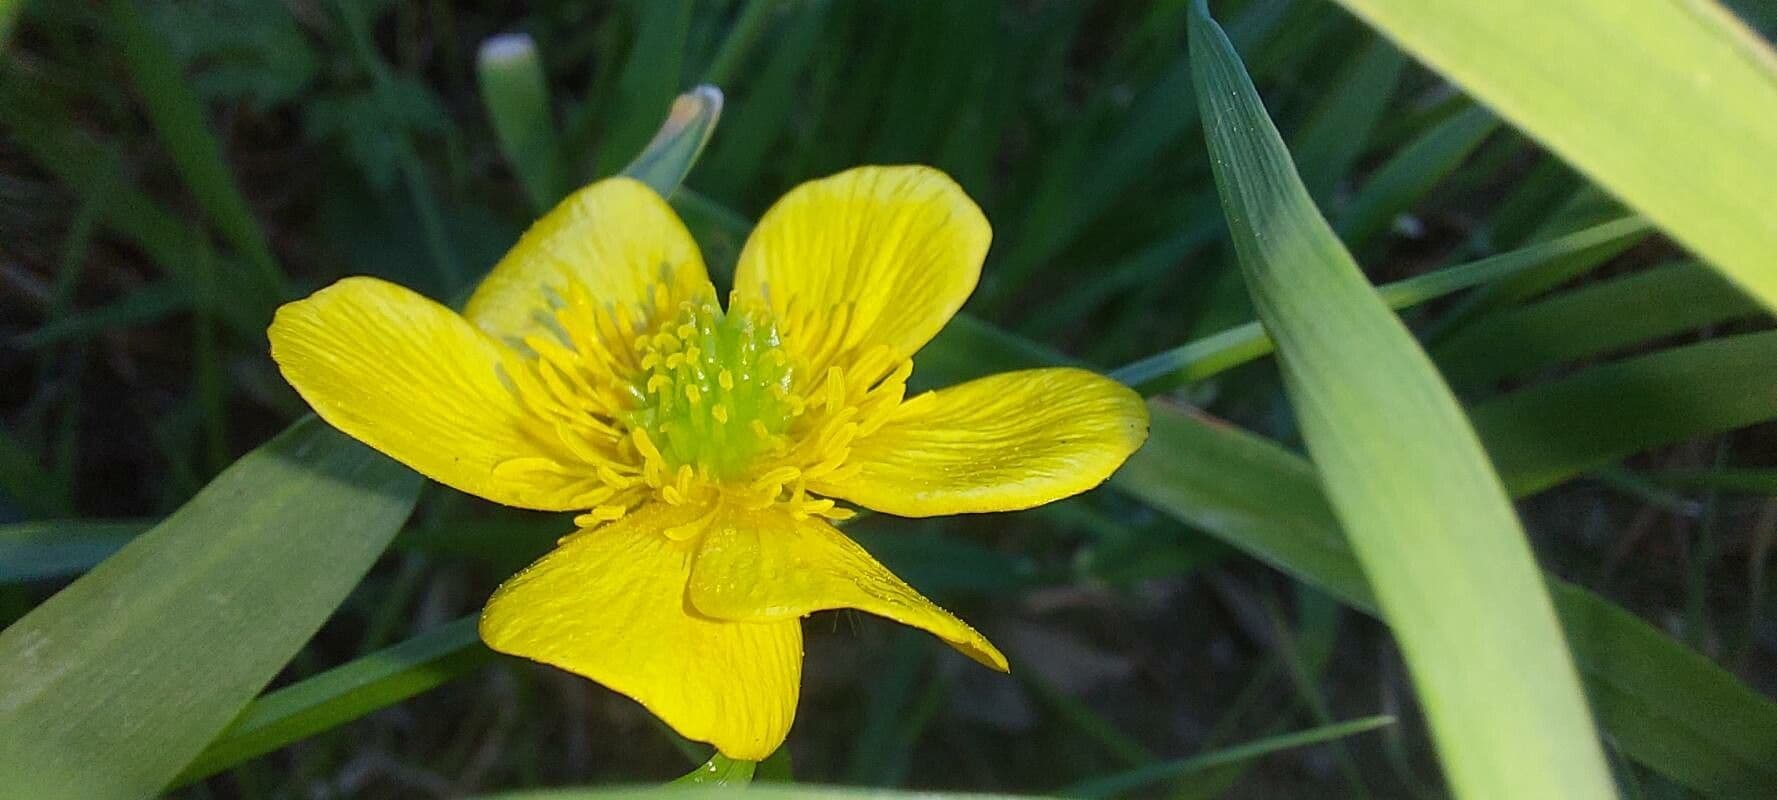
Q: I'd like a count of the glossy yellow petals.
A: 6